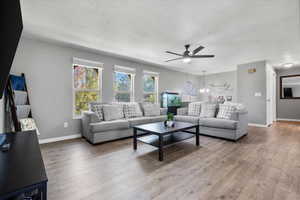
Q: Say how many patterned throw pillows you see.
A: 4